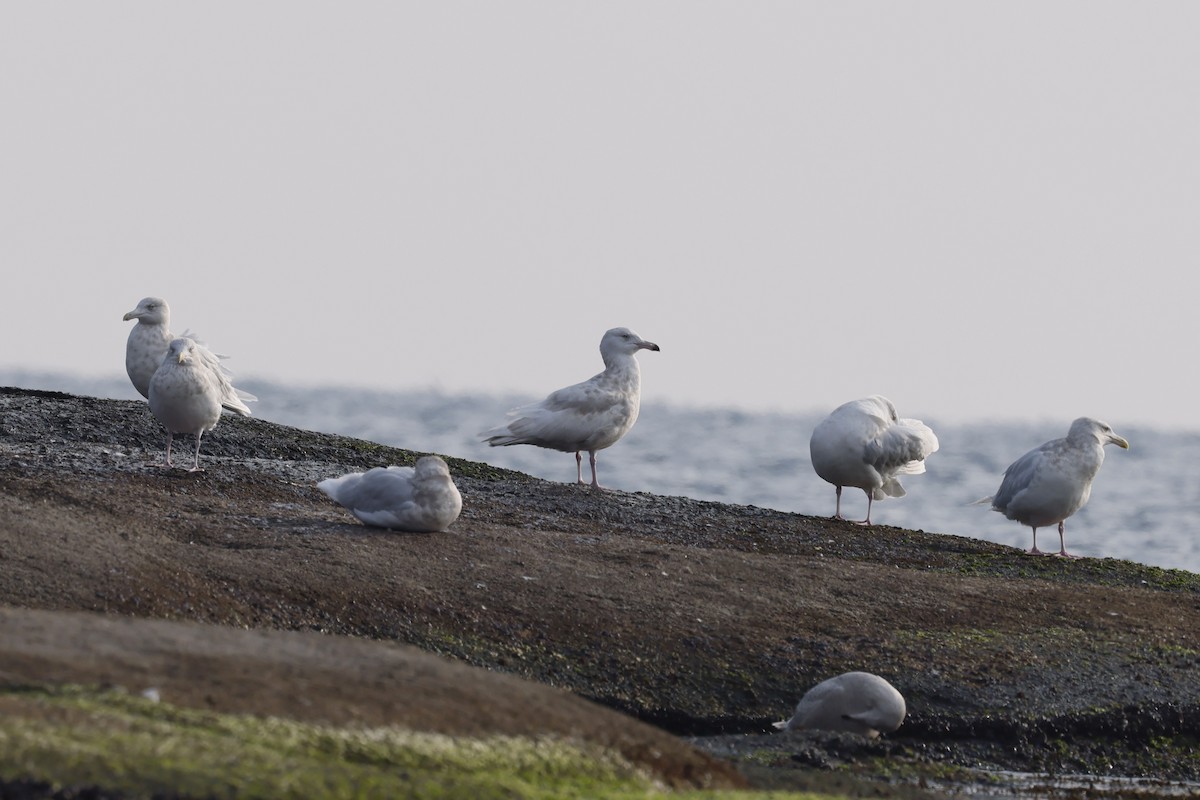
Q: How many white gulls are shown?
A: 7